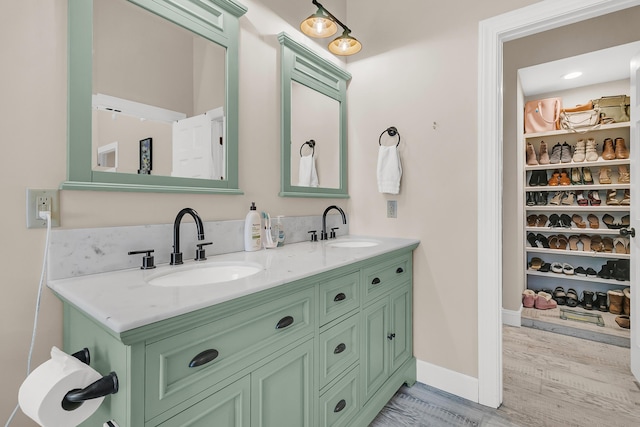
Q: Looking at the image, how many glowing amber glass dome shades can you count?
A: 2